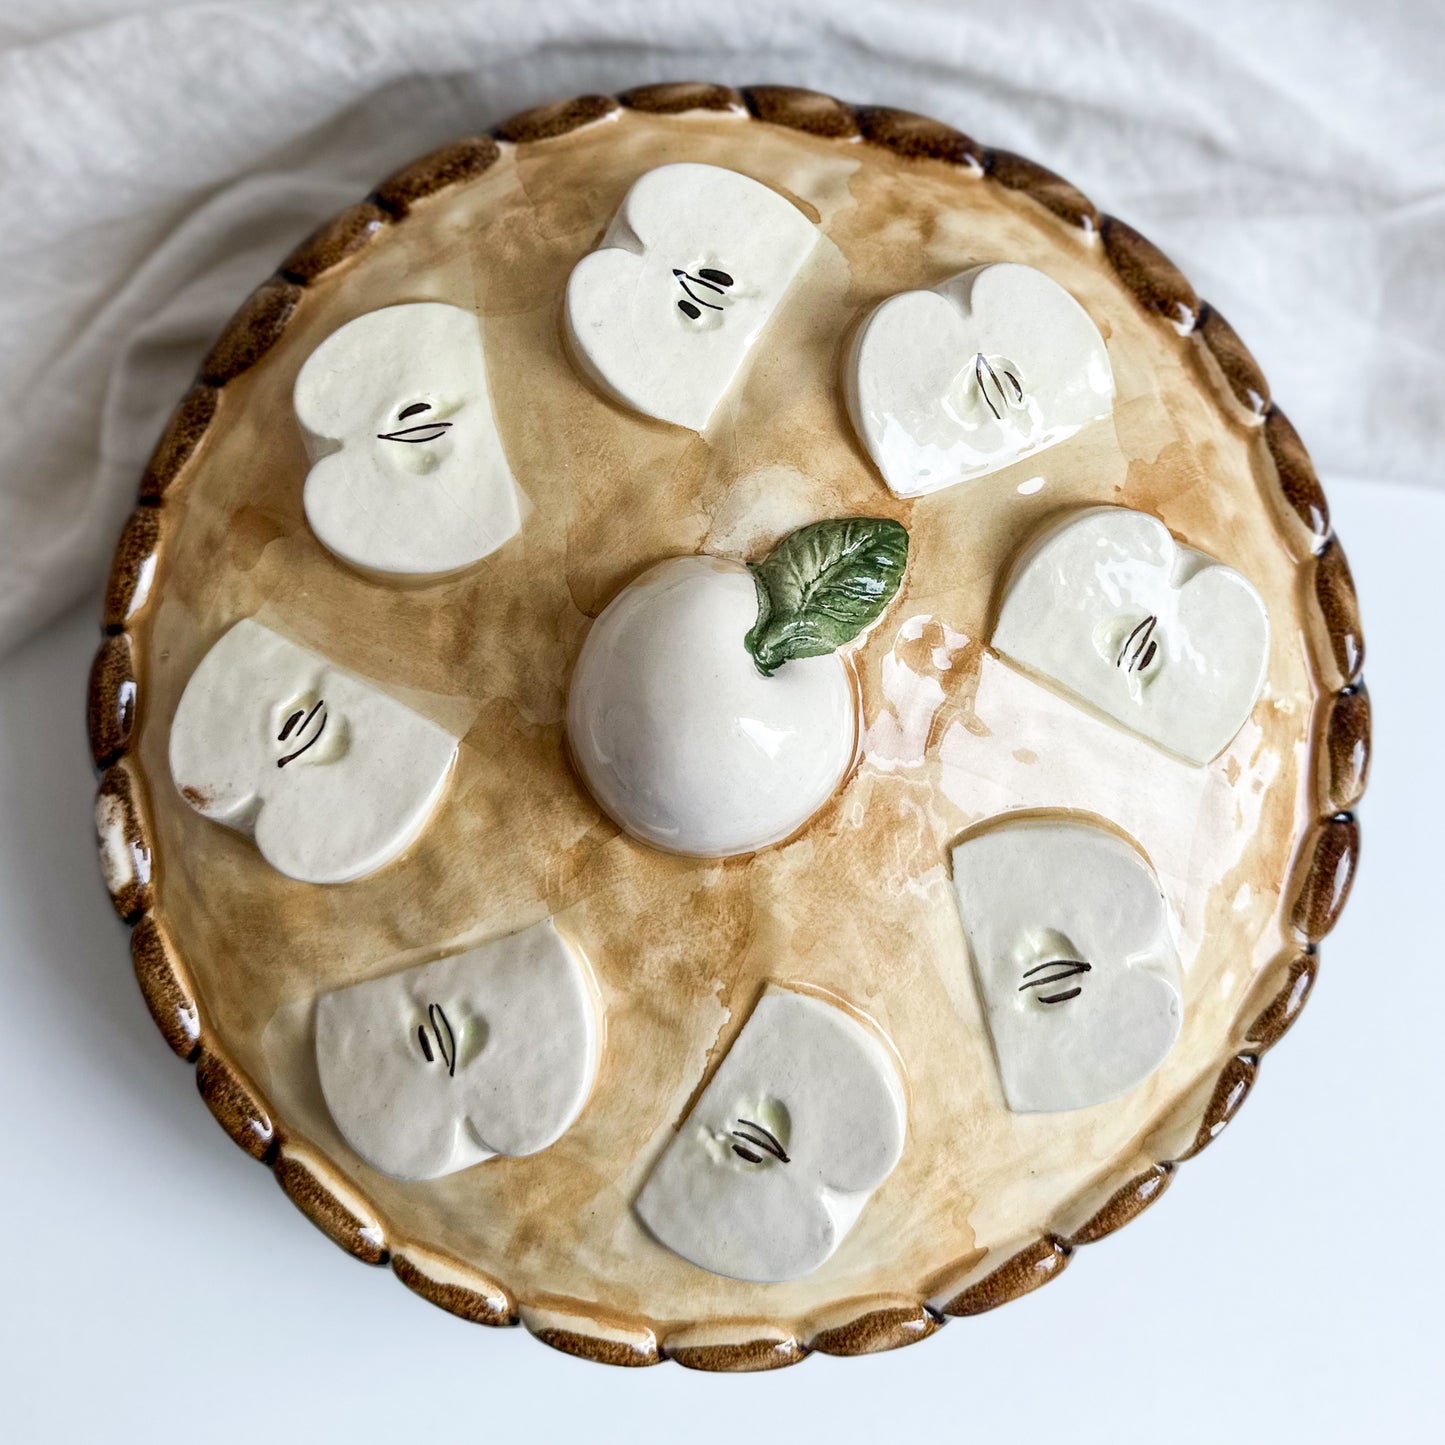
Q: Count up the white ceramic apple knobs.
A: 1